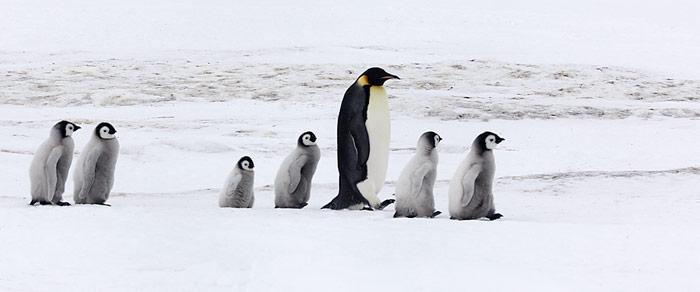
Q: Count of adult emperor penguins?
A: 1